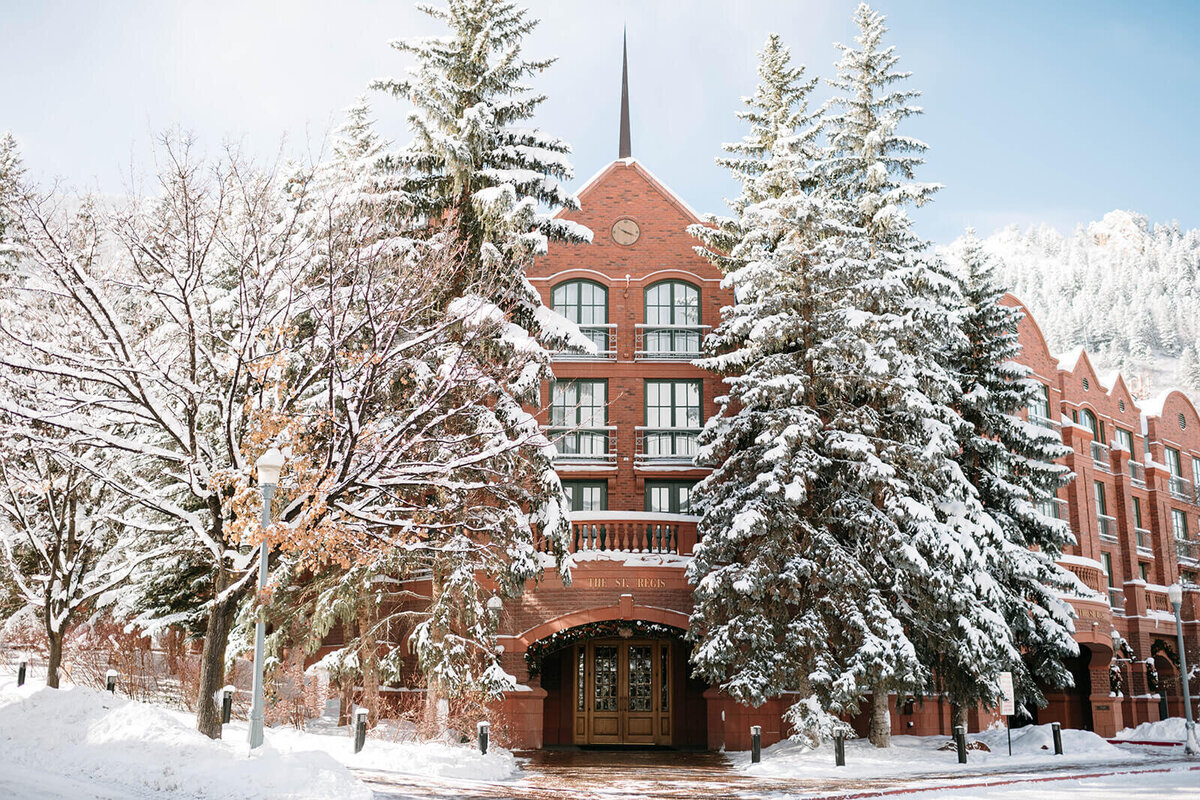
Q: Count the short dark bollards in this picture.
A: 9